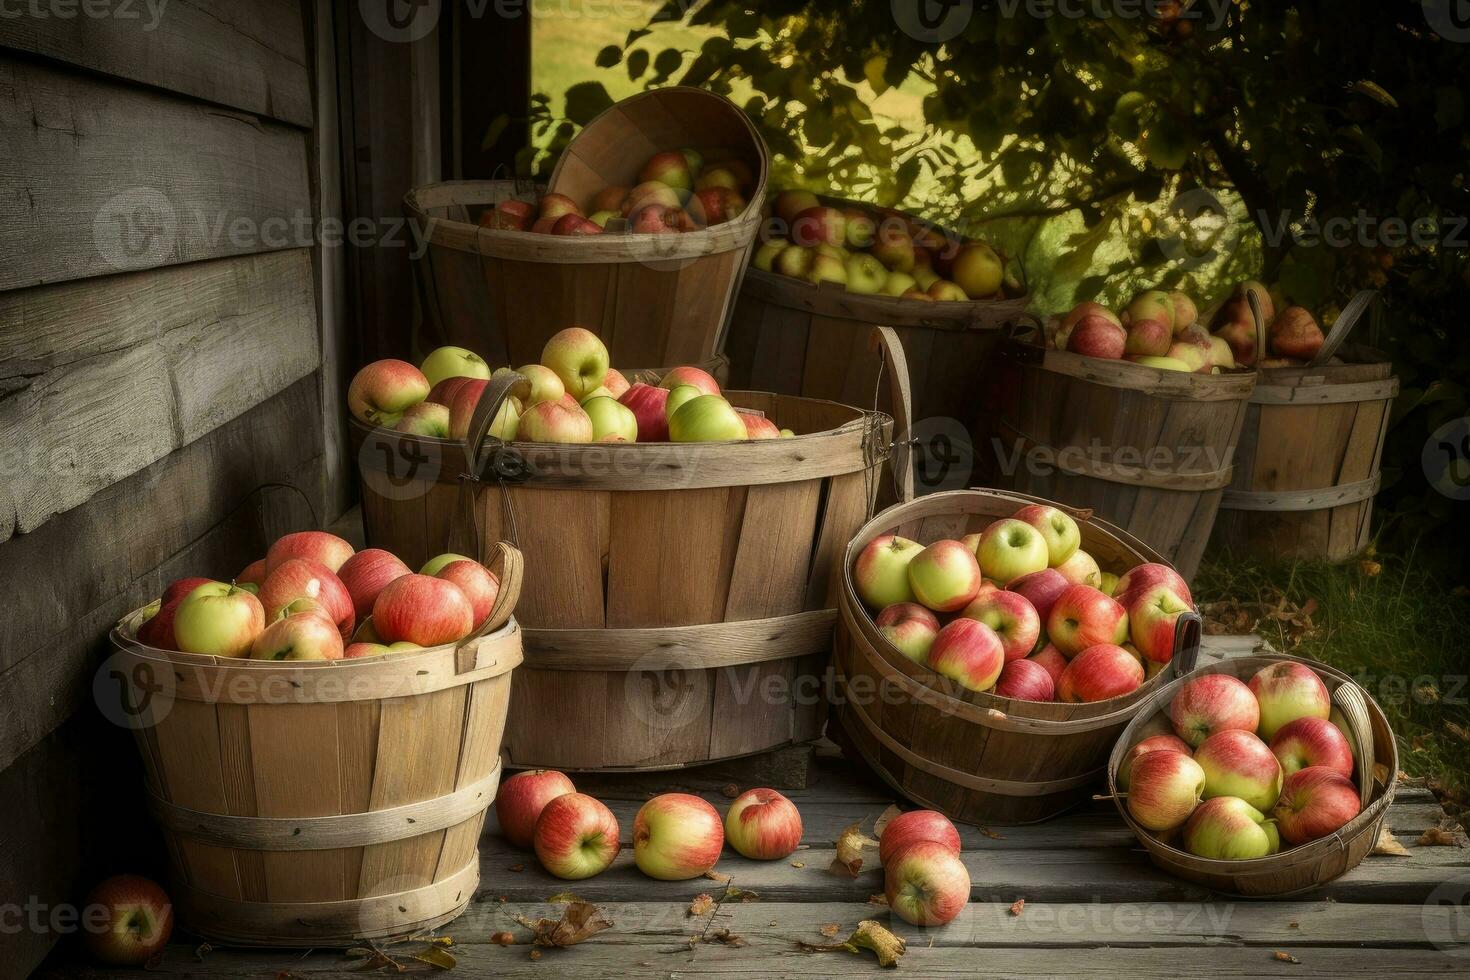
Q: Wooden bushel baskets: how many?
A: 9